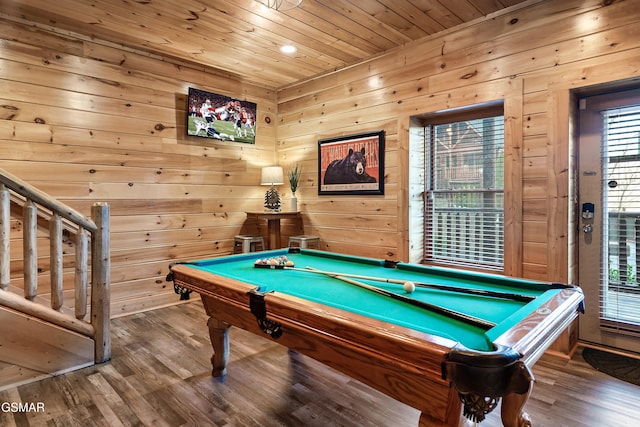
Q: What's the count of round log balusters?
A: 4